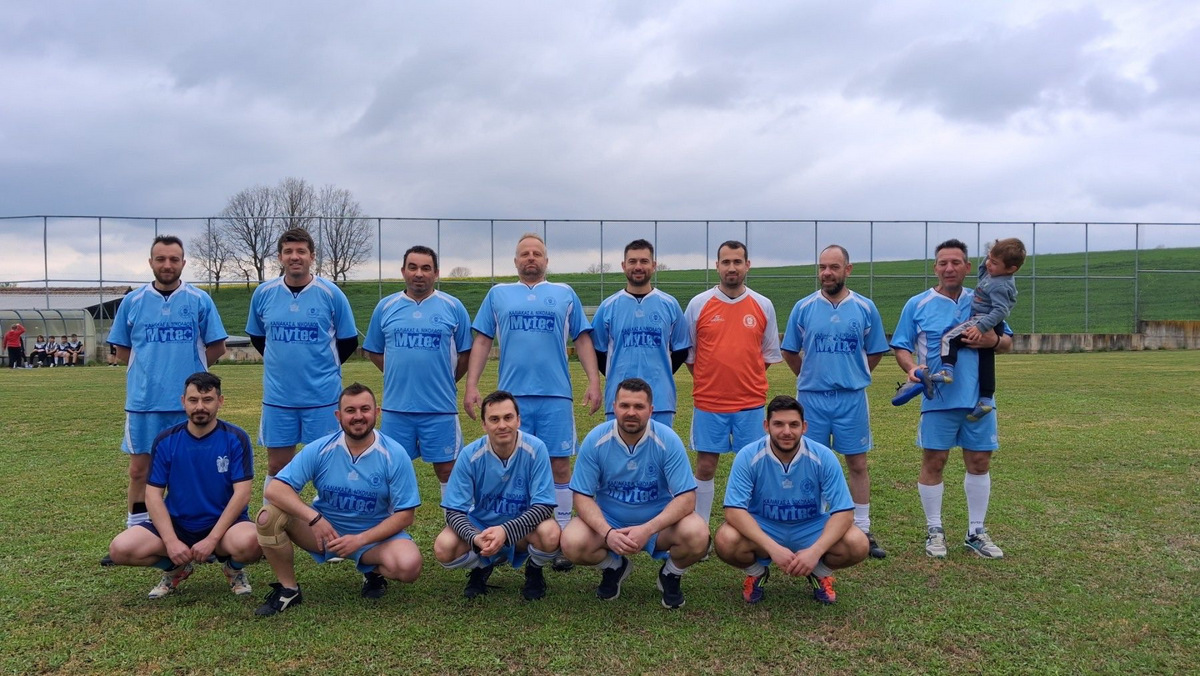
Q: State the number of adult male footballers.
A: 13